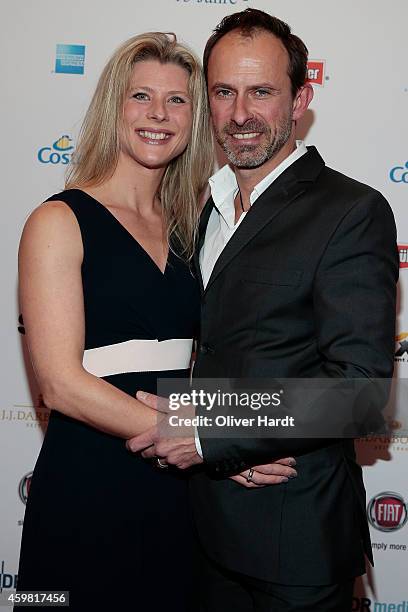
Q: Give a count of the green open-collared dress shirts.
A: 0